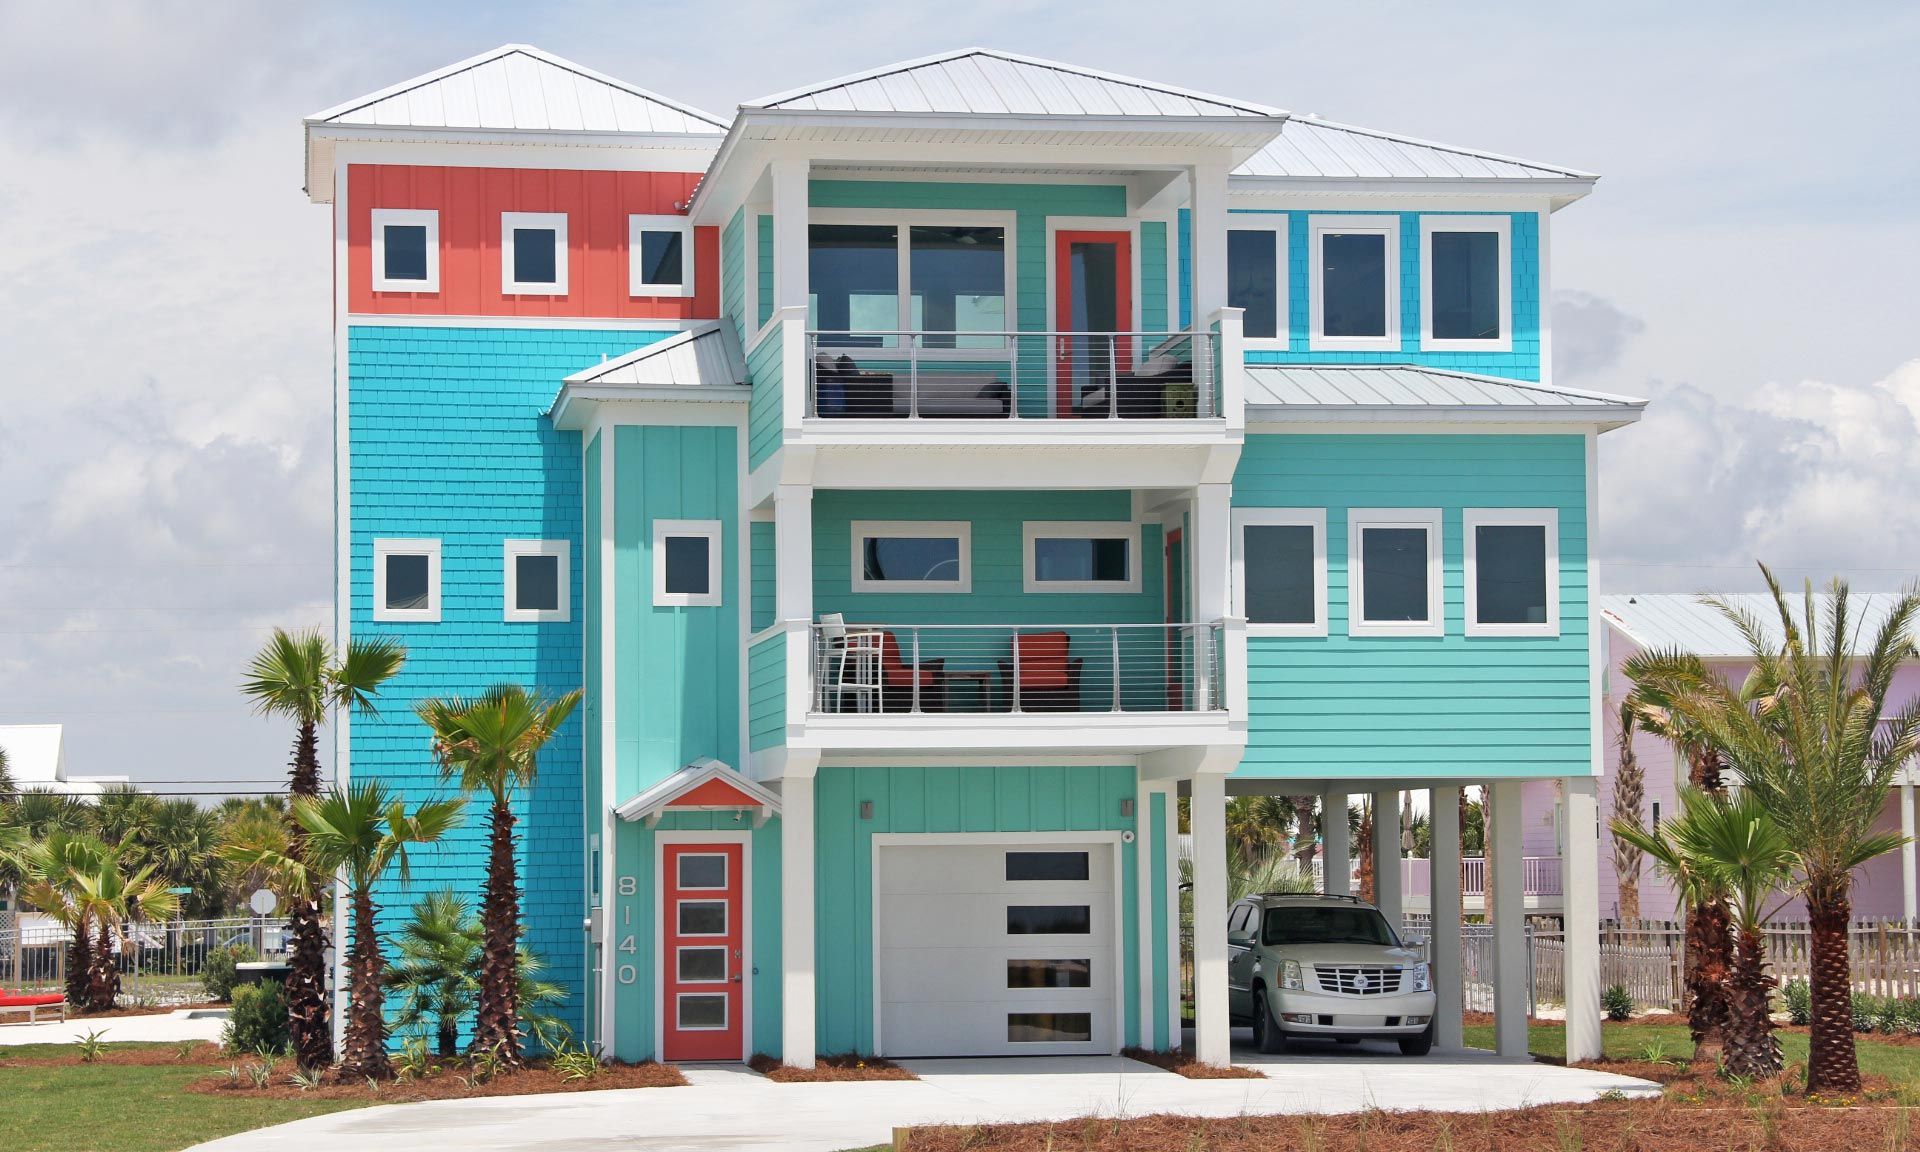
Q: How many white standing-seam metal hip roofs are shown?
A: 5